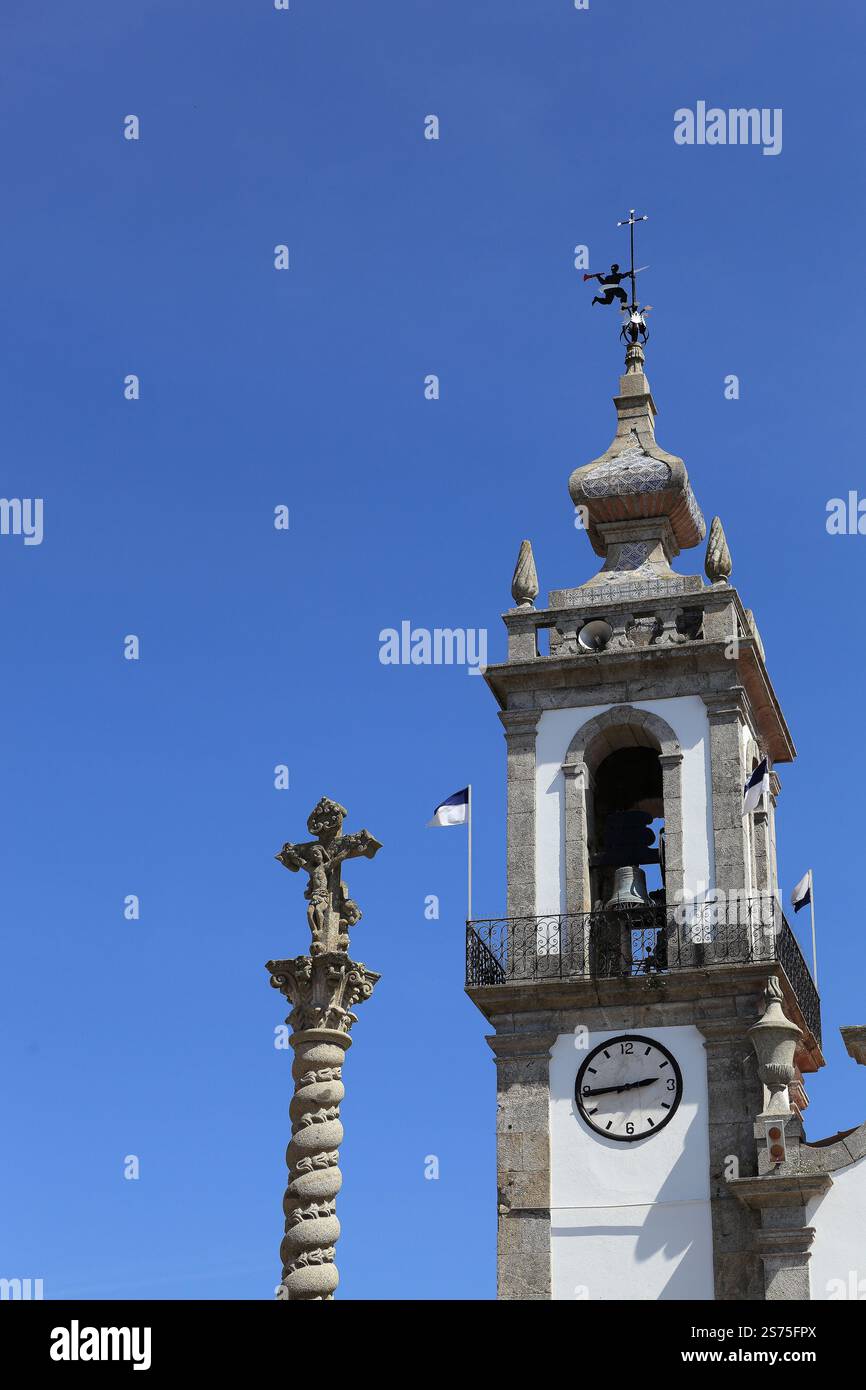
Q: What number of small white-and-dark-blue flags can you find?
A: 3